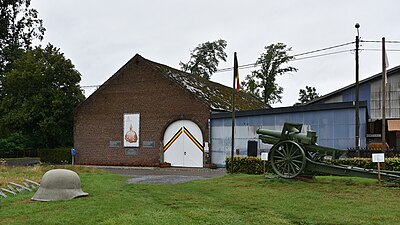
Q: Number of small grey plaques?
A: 3